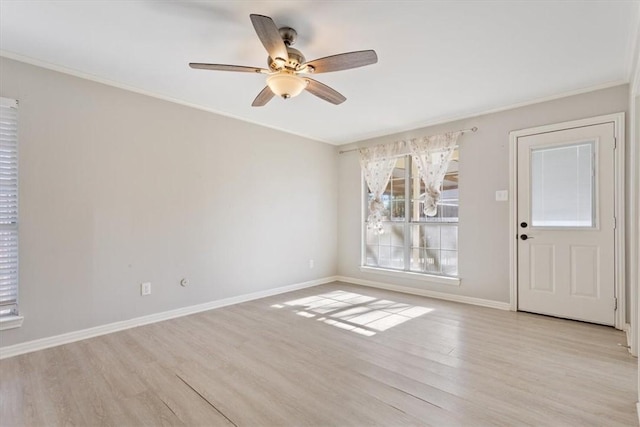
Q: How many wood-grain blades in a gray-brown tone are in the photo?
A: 5